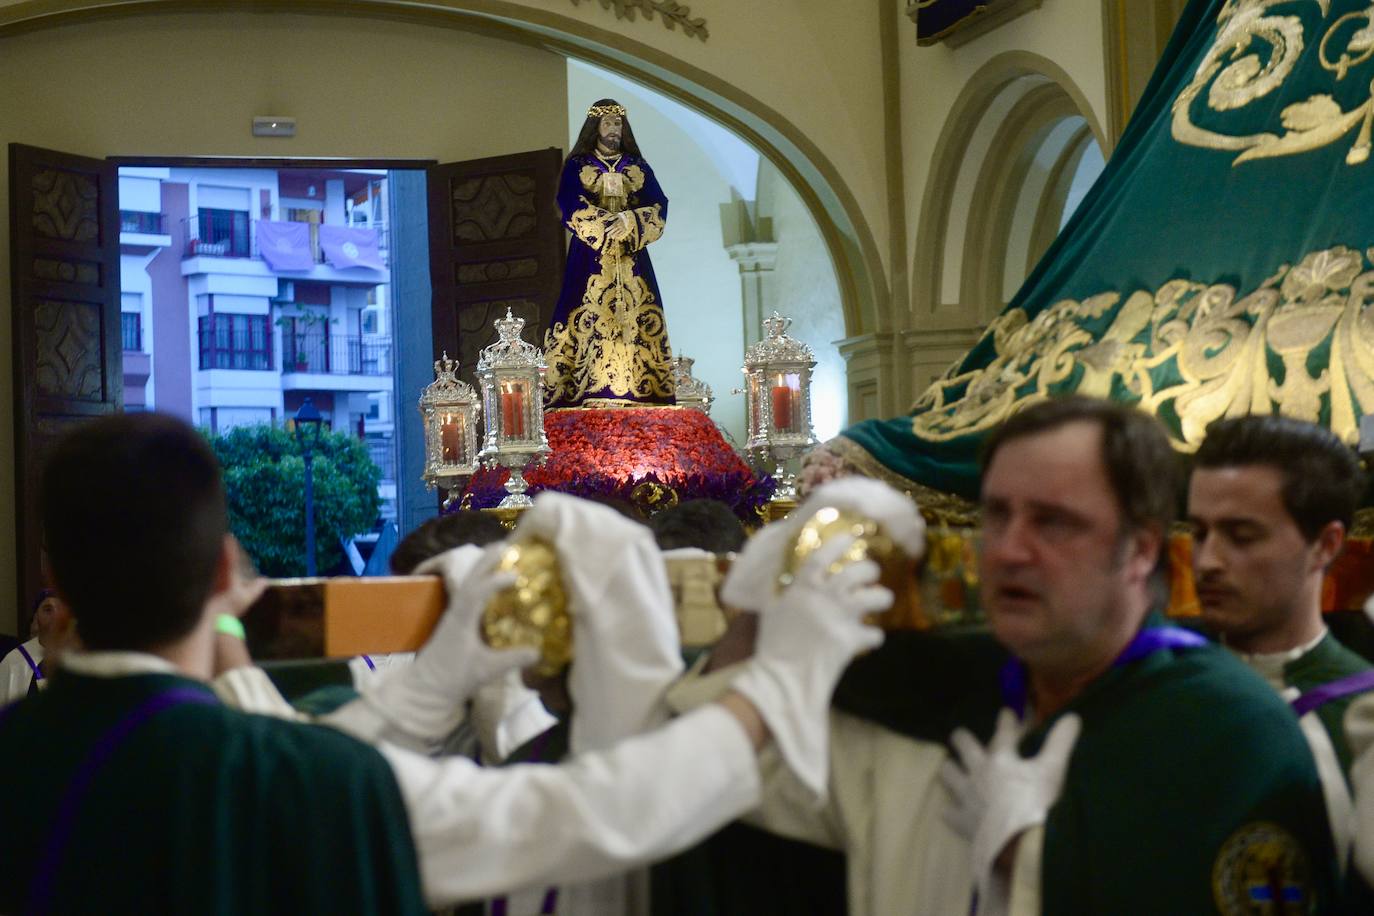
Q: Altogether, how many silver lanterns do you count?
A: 4